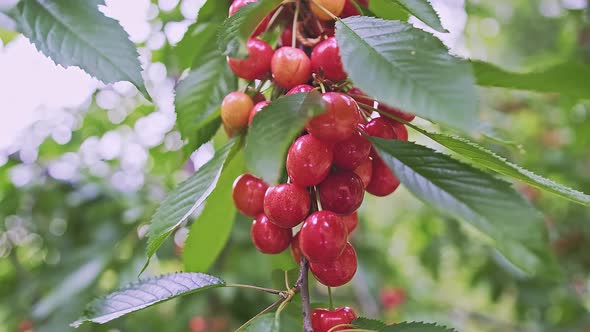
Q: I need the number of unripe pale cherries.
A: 2